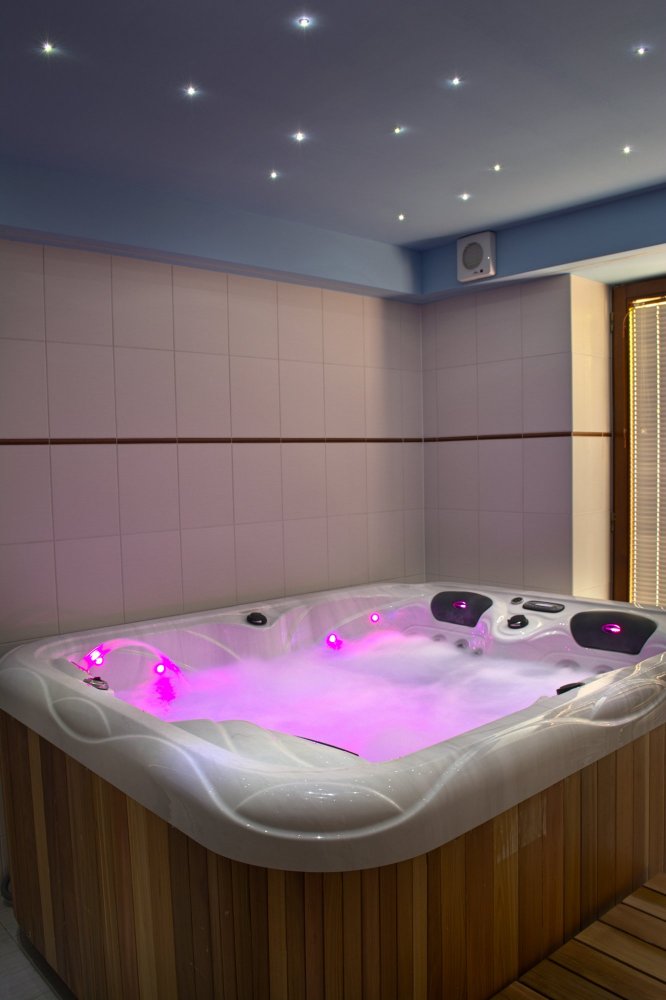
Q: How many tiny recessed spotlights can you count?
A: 12